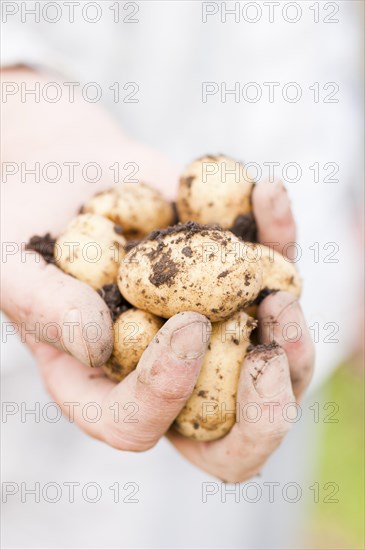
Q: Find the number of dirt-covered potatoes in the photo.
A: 7